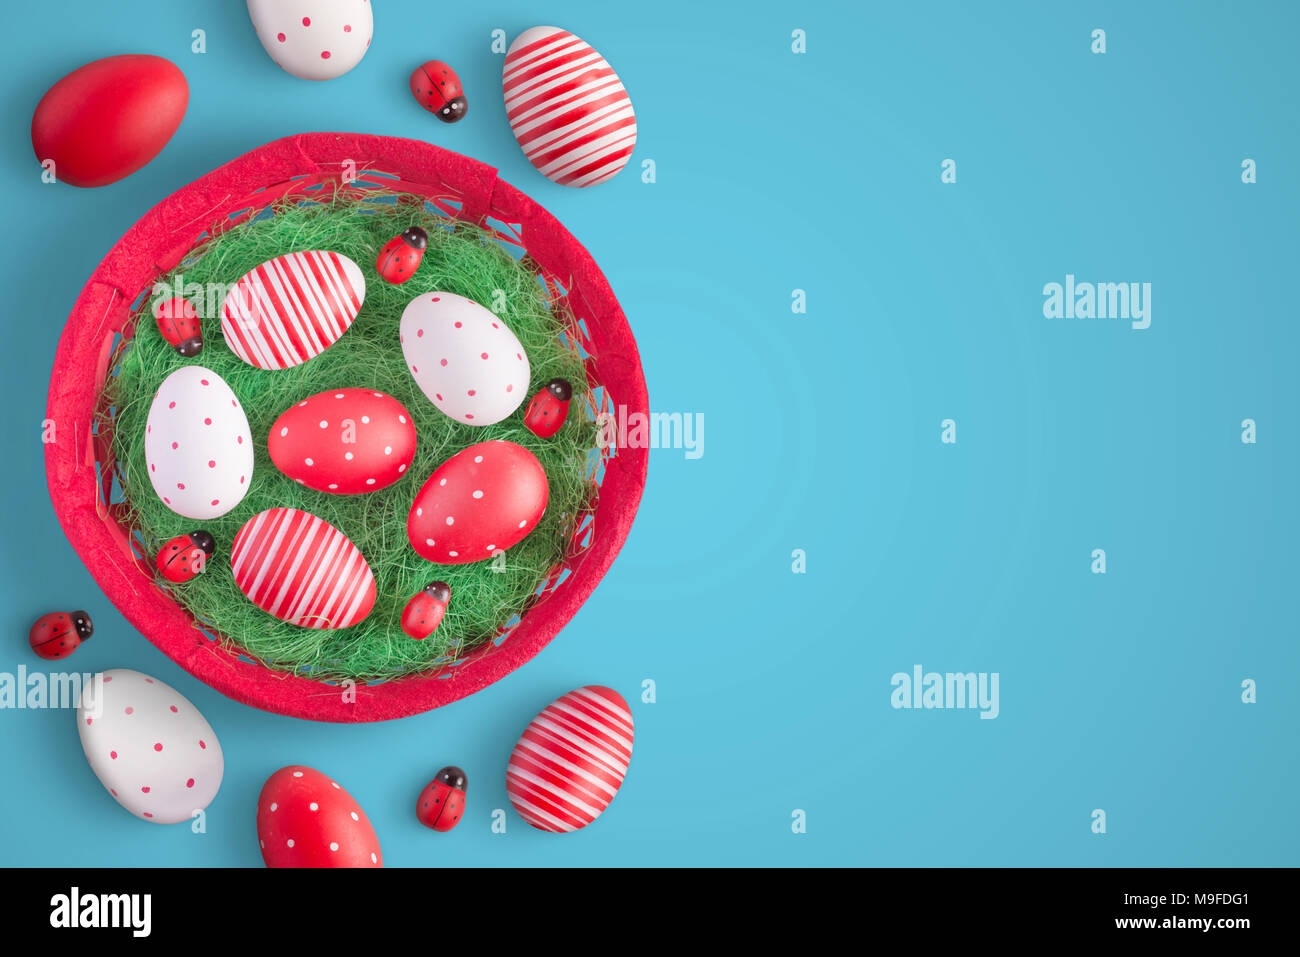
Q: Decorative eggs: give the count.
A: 12